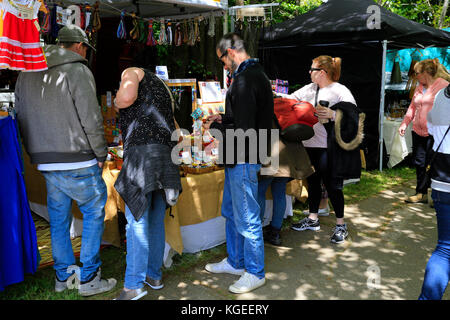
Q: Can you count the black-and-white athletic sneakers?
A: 2